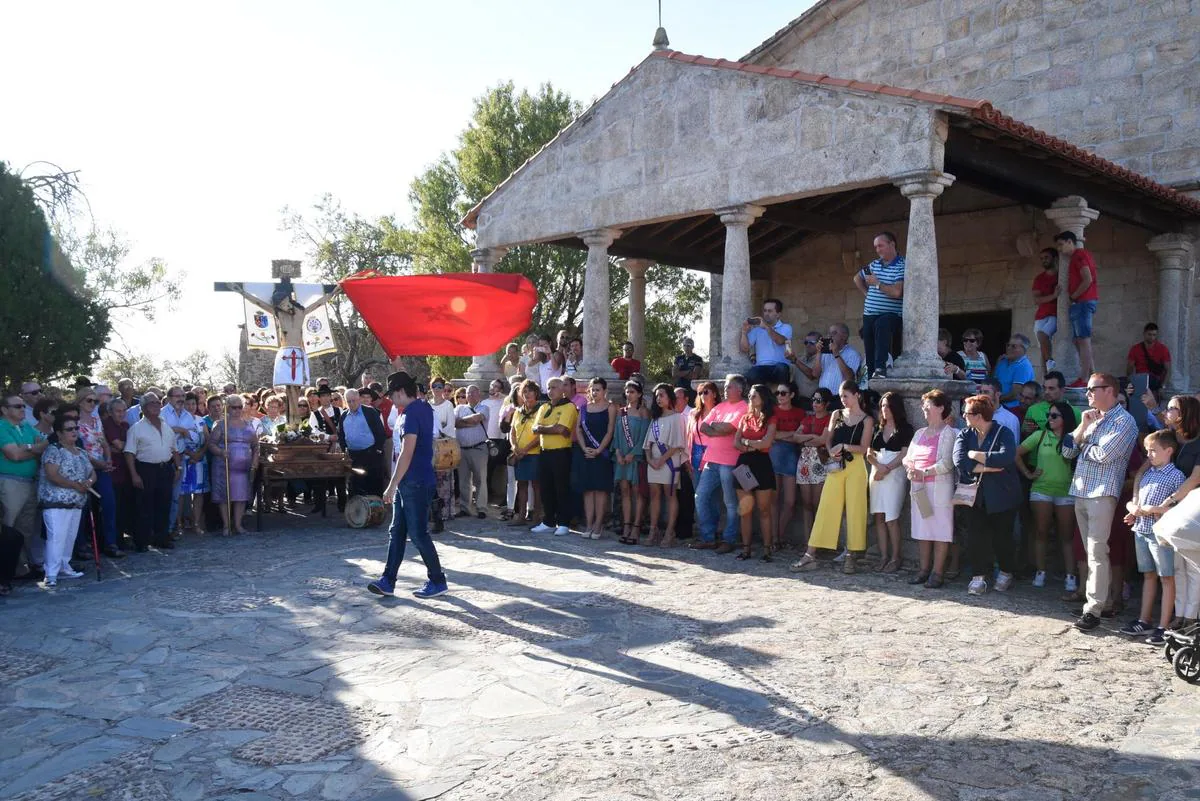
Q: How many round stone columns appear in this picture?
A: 7